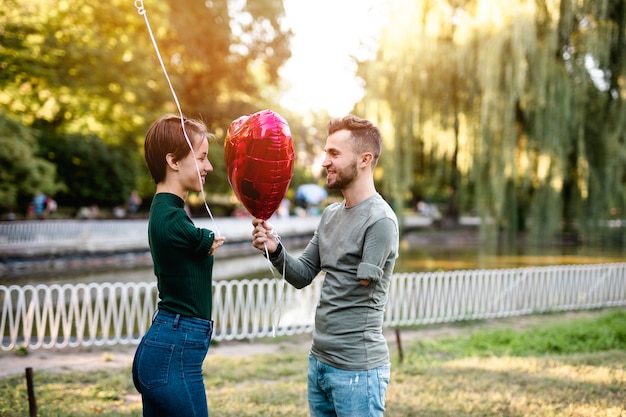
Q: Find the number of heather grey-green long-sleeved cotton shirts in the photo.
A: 1